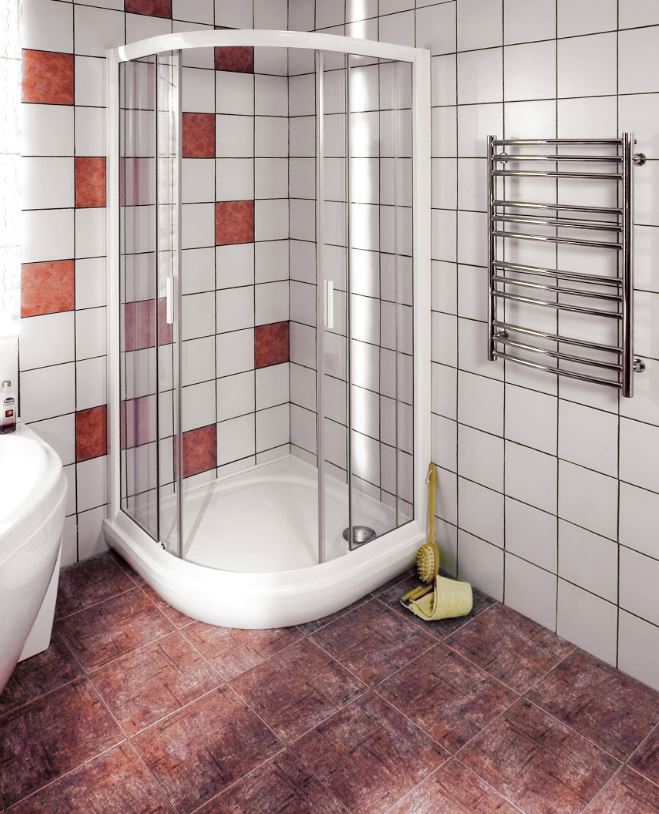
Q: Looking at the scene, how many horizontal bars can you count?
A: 12